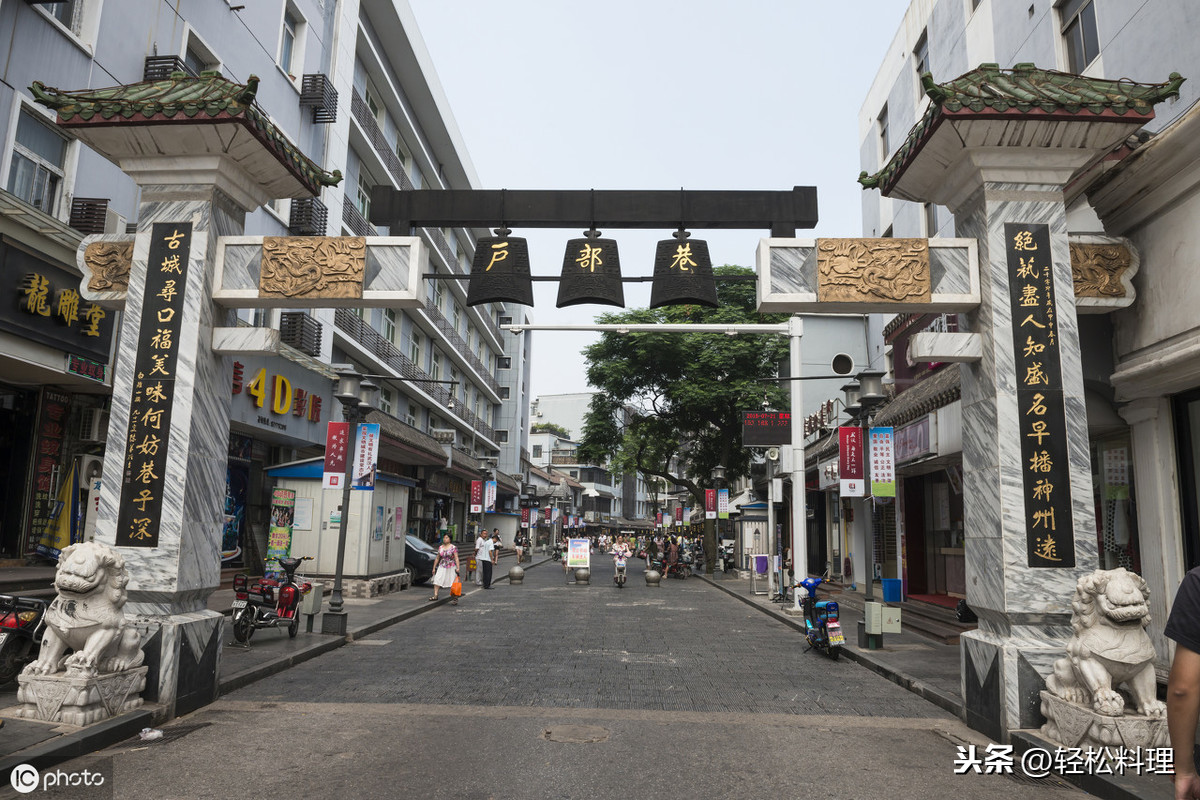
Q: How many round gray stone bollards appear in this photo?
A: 3